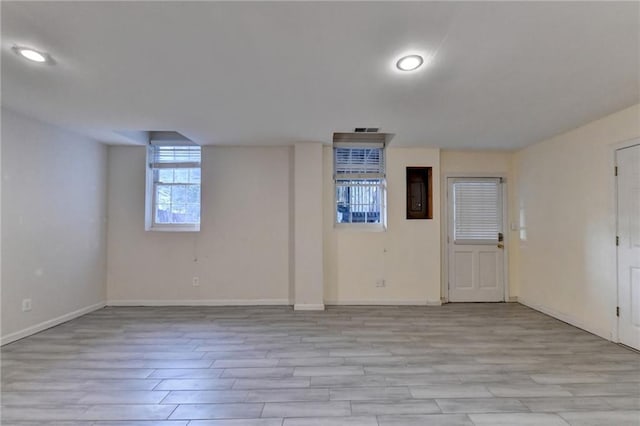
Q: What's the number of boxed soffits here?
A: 2